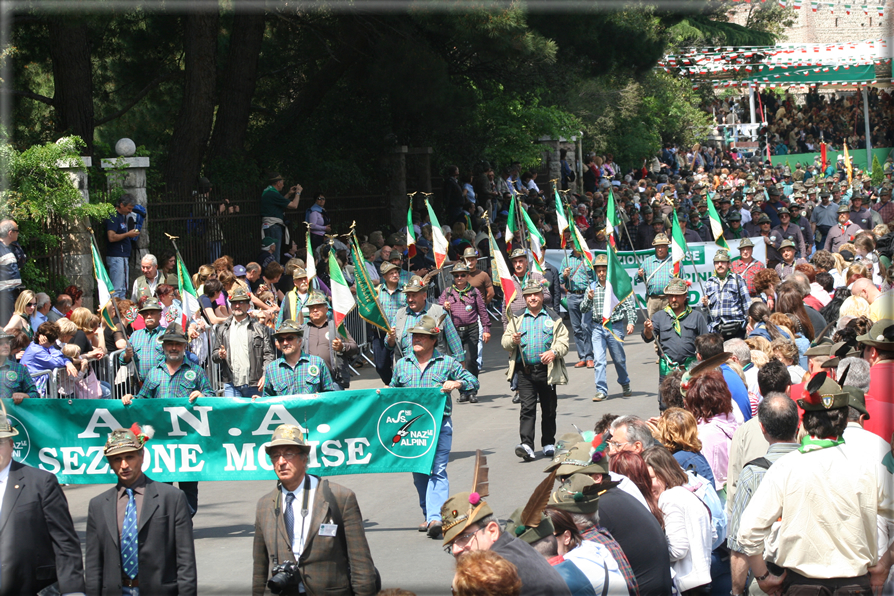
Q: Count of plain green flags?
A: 1